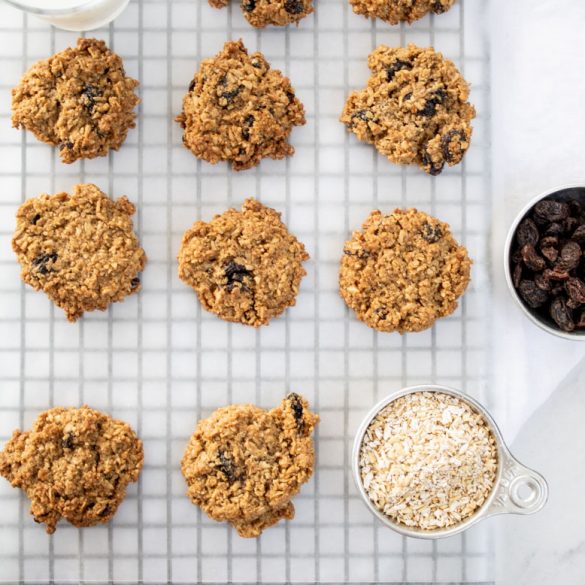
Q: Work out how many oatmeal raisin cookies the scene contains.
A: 10